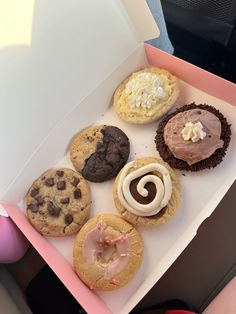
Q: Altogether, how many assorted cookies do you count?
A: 6